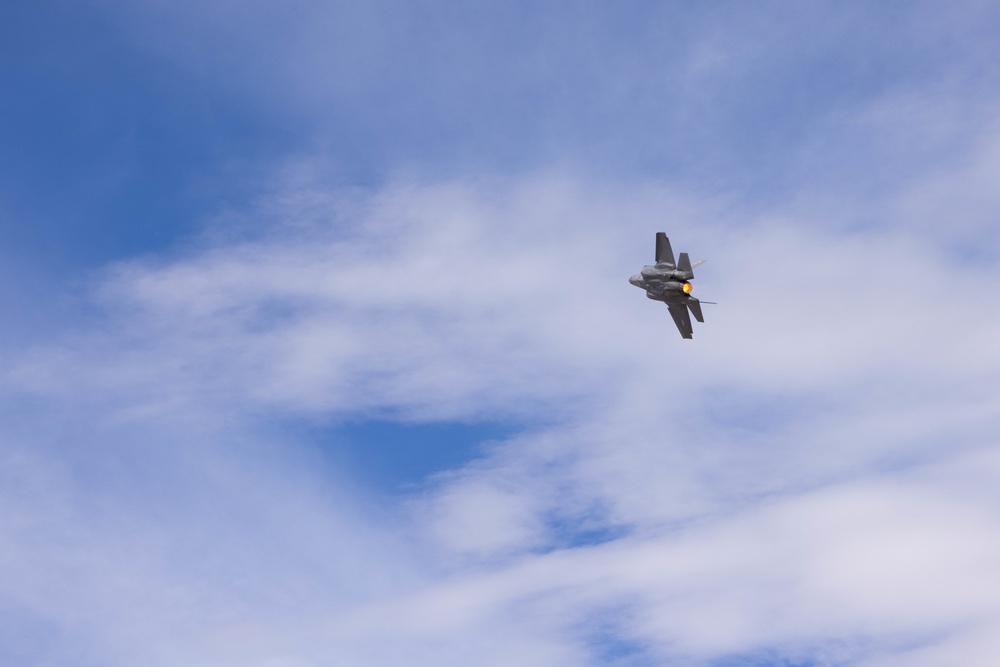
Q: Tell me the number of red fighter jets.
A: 0